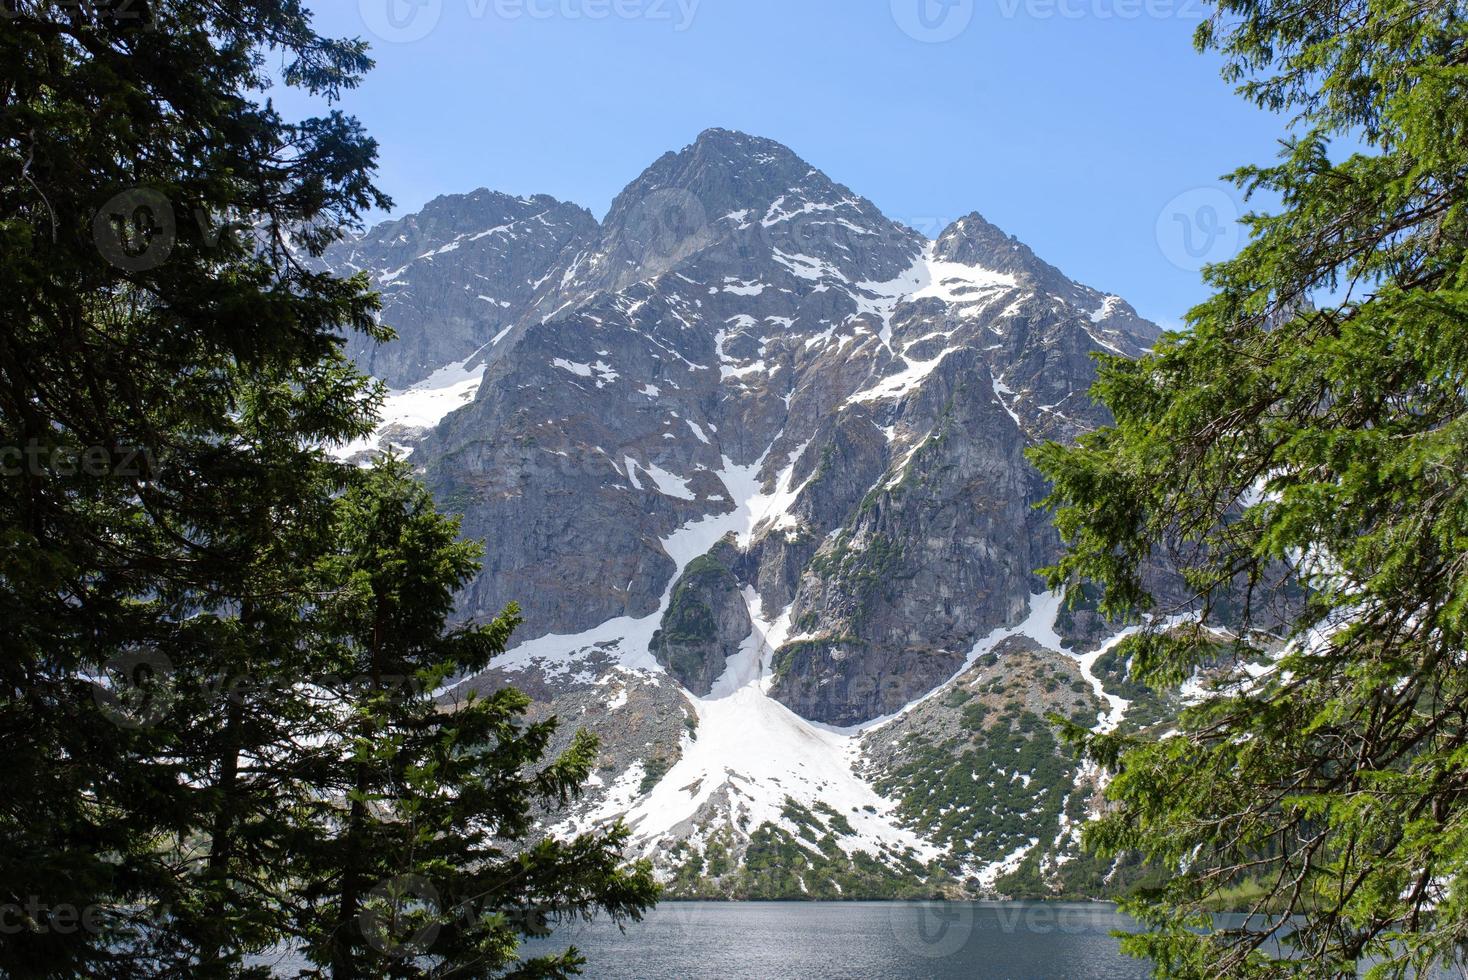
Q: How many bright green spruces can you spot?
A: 1